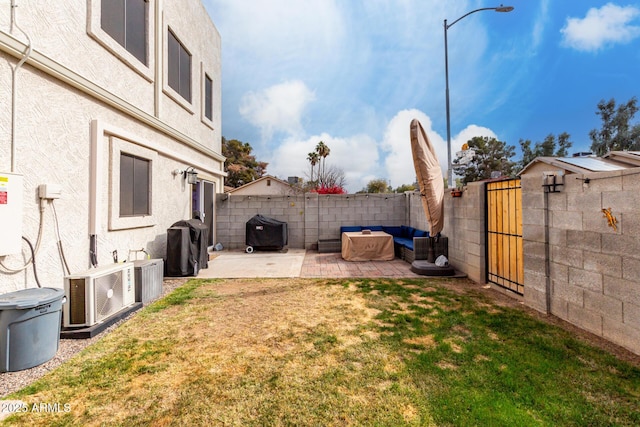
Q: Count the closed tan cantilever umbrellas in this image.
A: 1